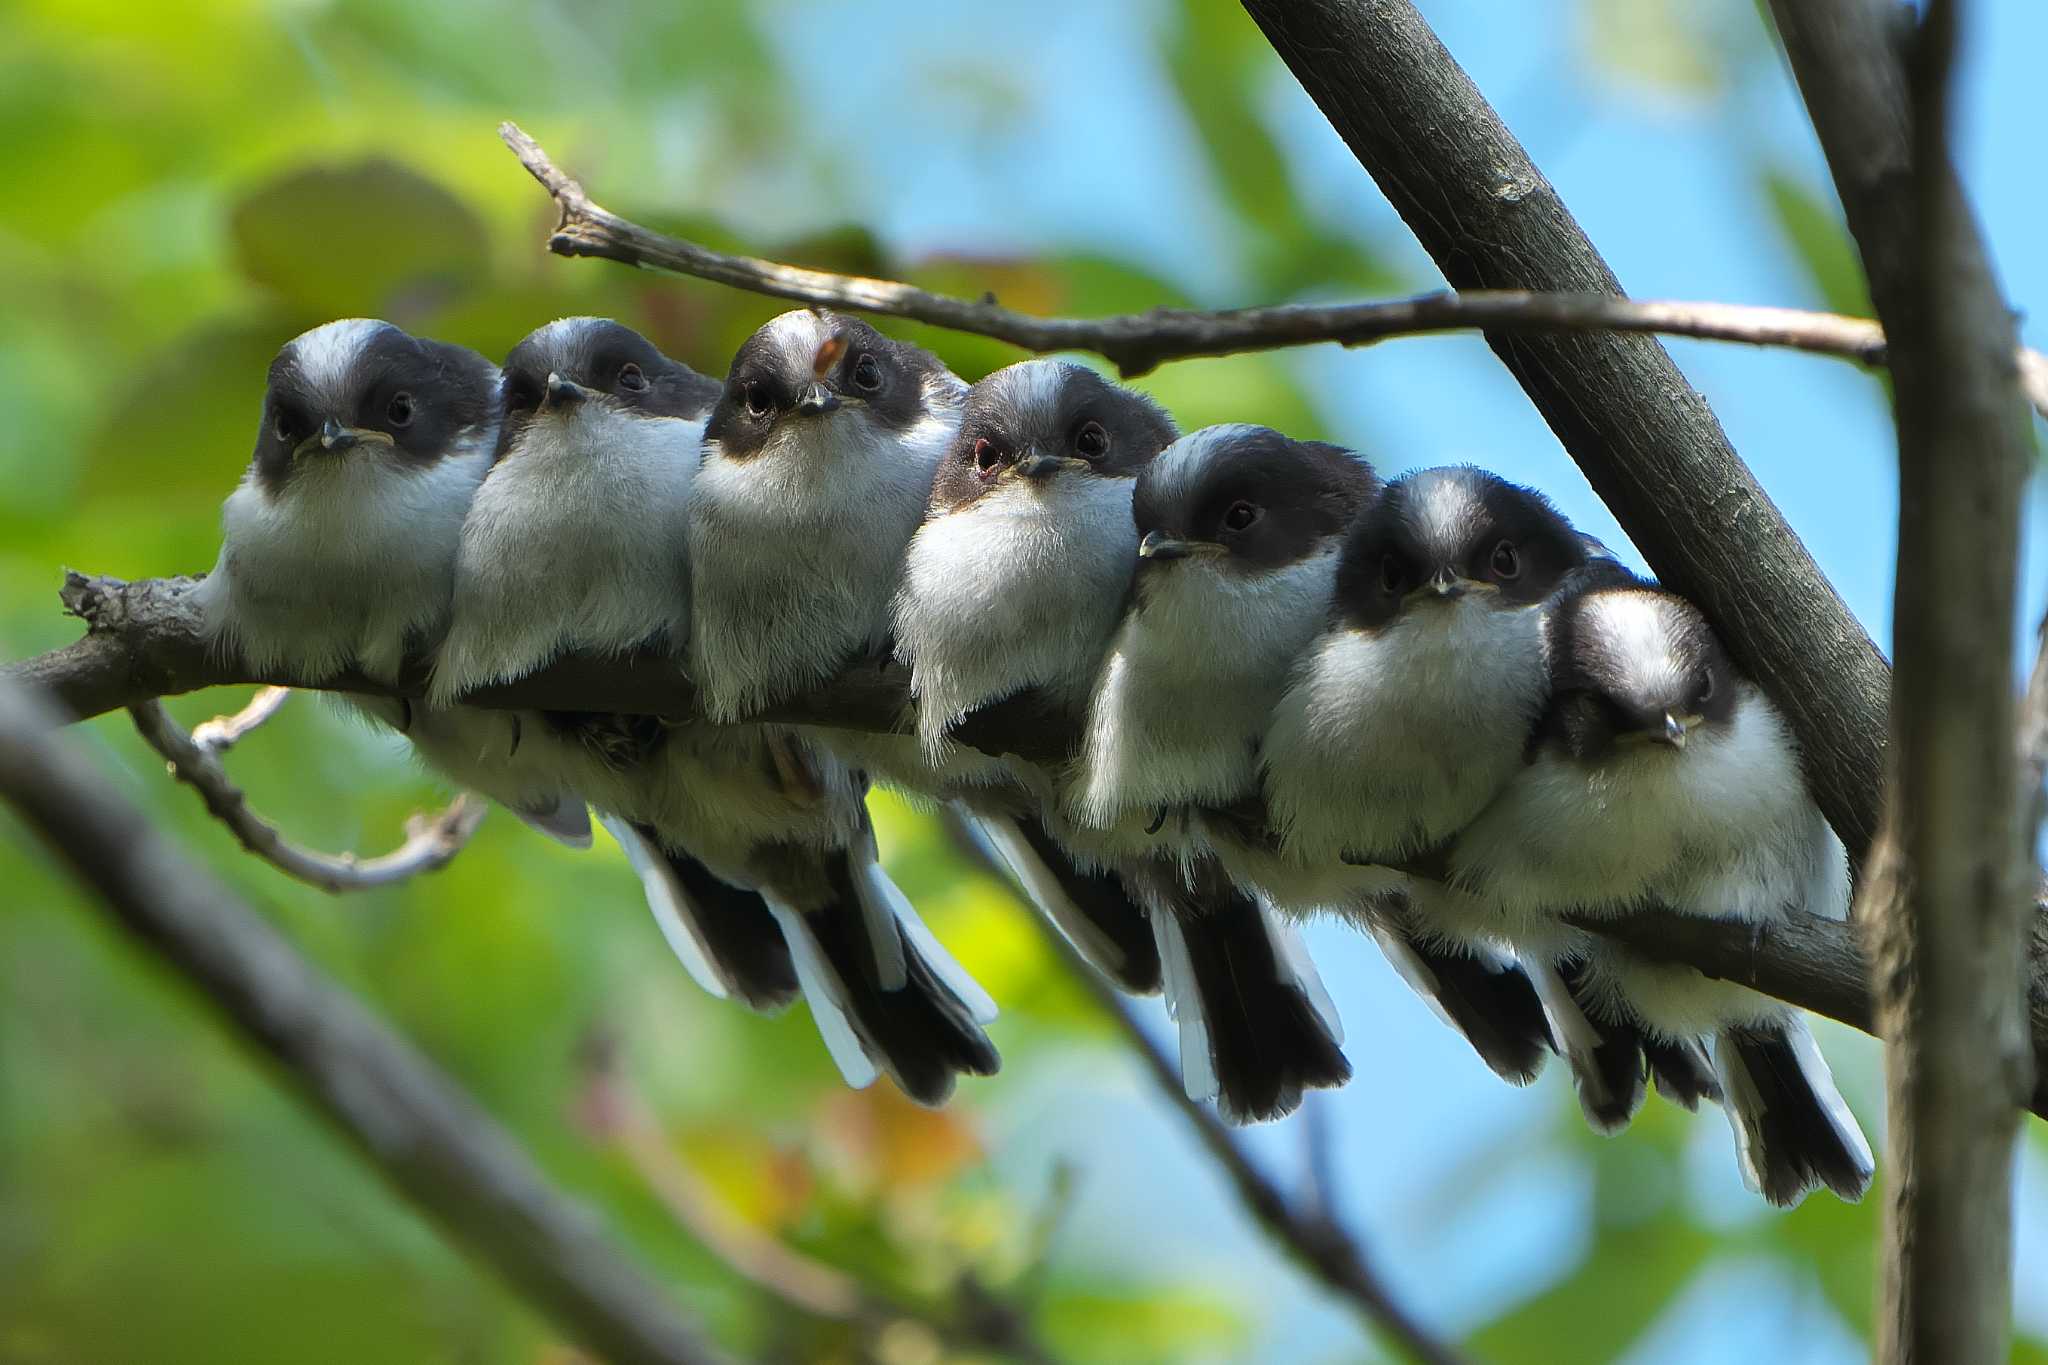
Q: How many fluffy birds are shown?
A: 7